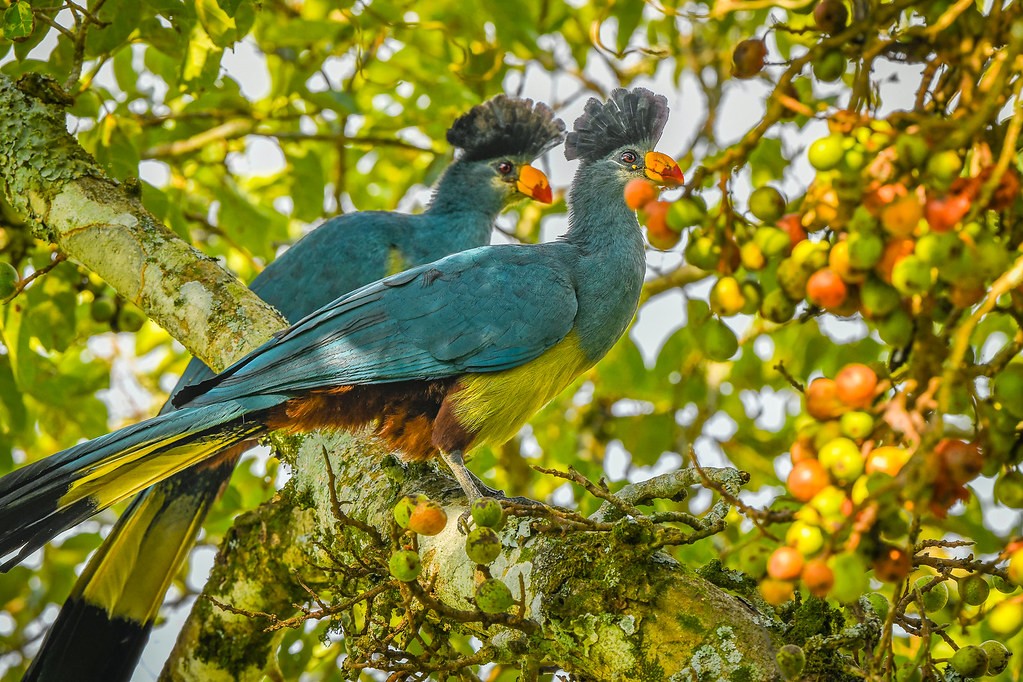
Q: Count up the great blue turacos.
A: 2